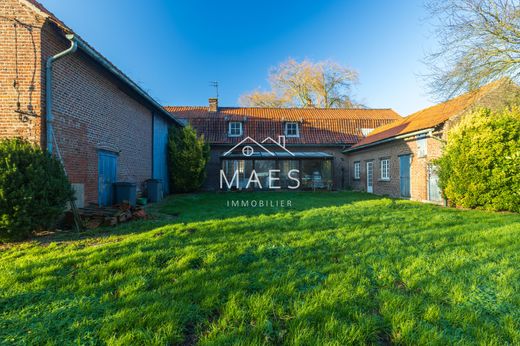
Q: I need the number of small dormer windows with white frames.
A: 2